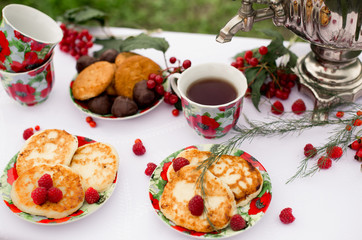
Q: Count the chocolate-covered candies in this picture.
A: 5